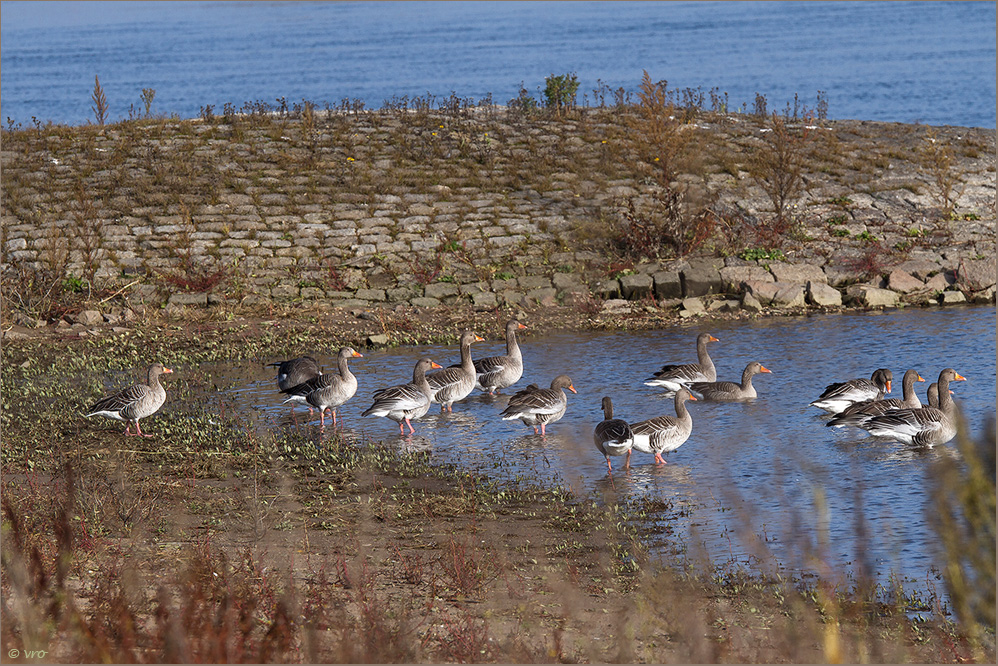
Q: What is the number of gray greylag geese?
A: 15